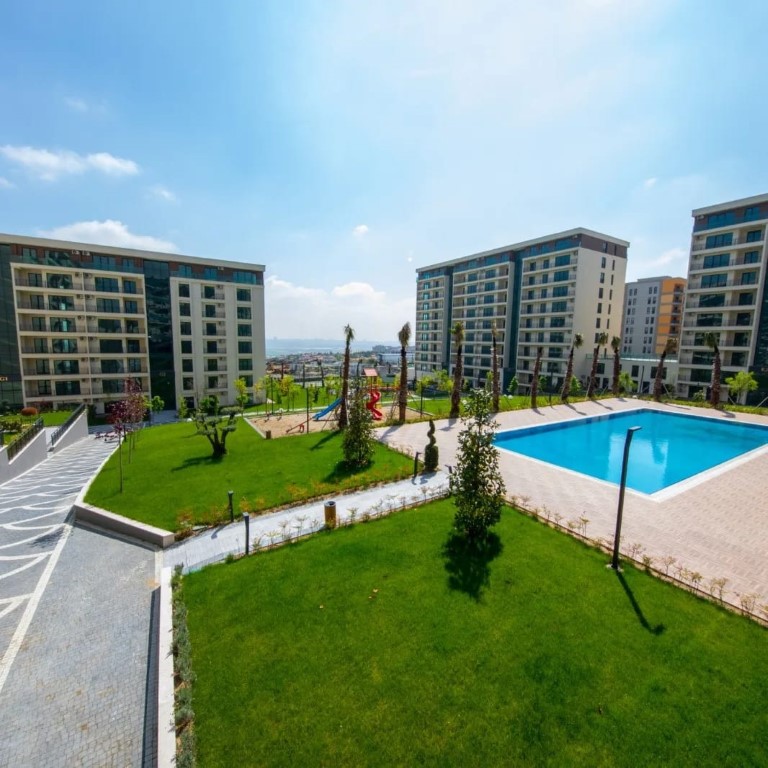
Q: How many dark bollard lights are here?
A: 4